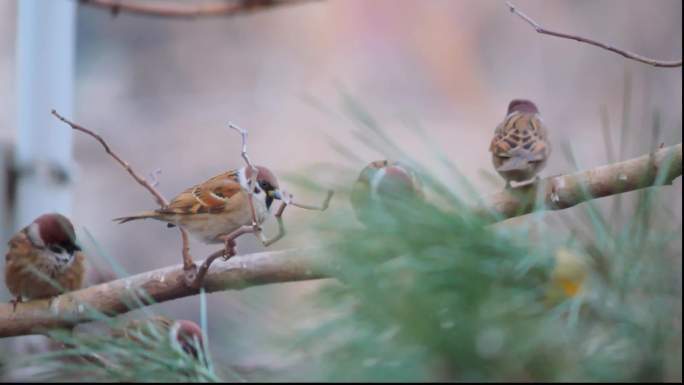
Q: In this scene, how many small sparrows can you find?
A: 5